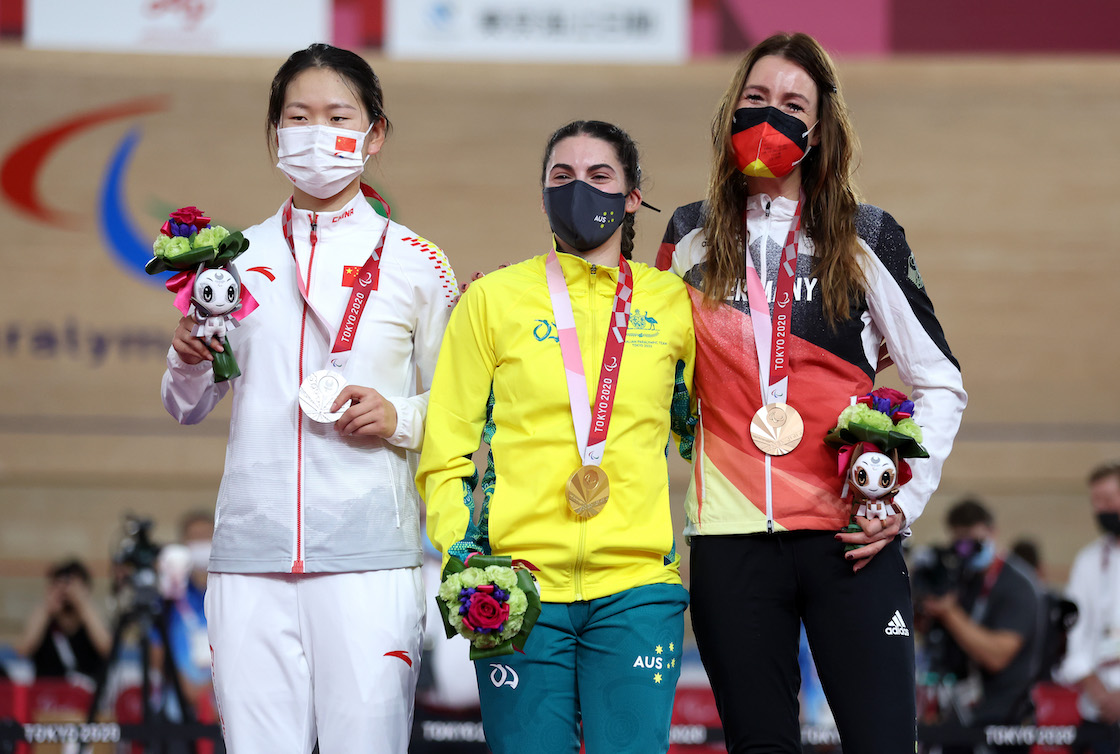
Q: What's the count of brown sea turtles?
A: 0